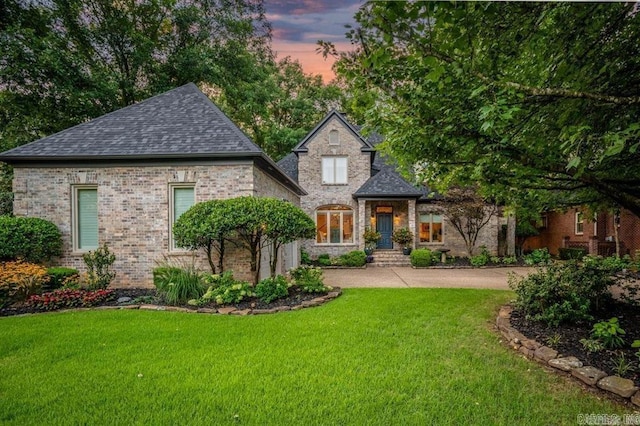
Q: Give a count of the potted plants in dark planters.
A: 2